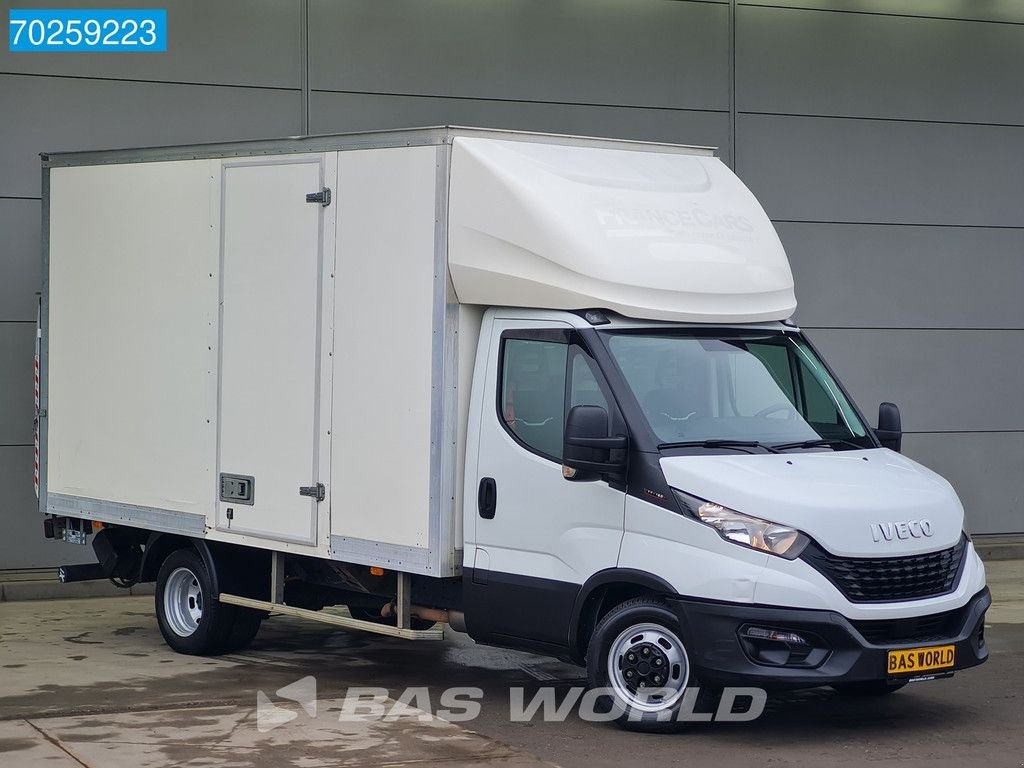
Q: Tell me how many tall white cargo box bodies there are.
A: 1